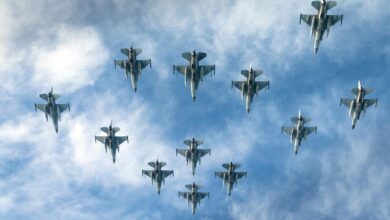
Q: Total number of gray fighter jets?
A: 12